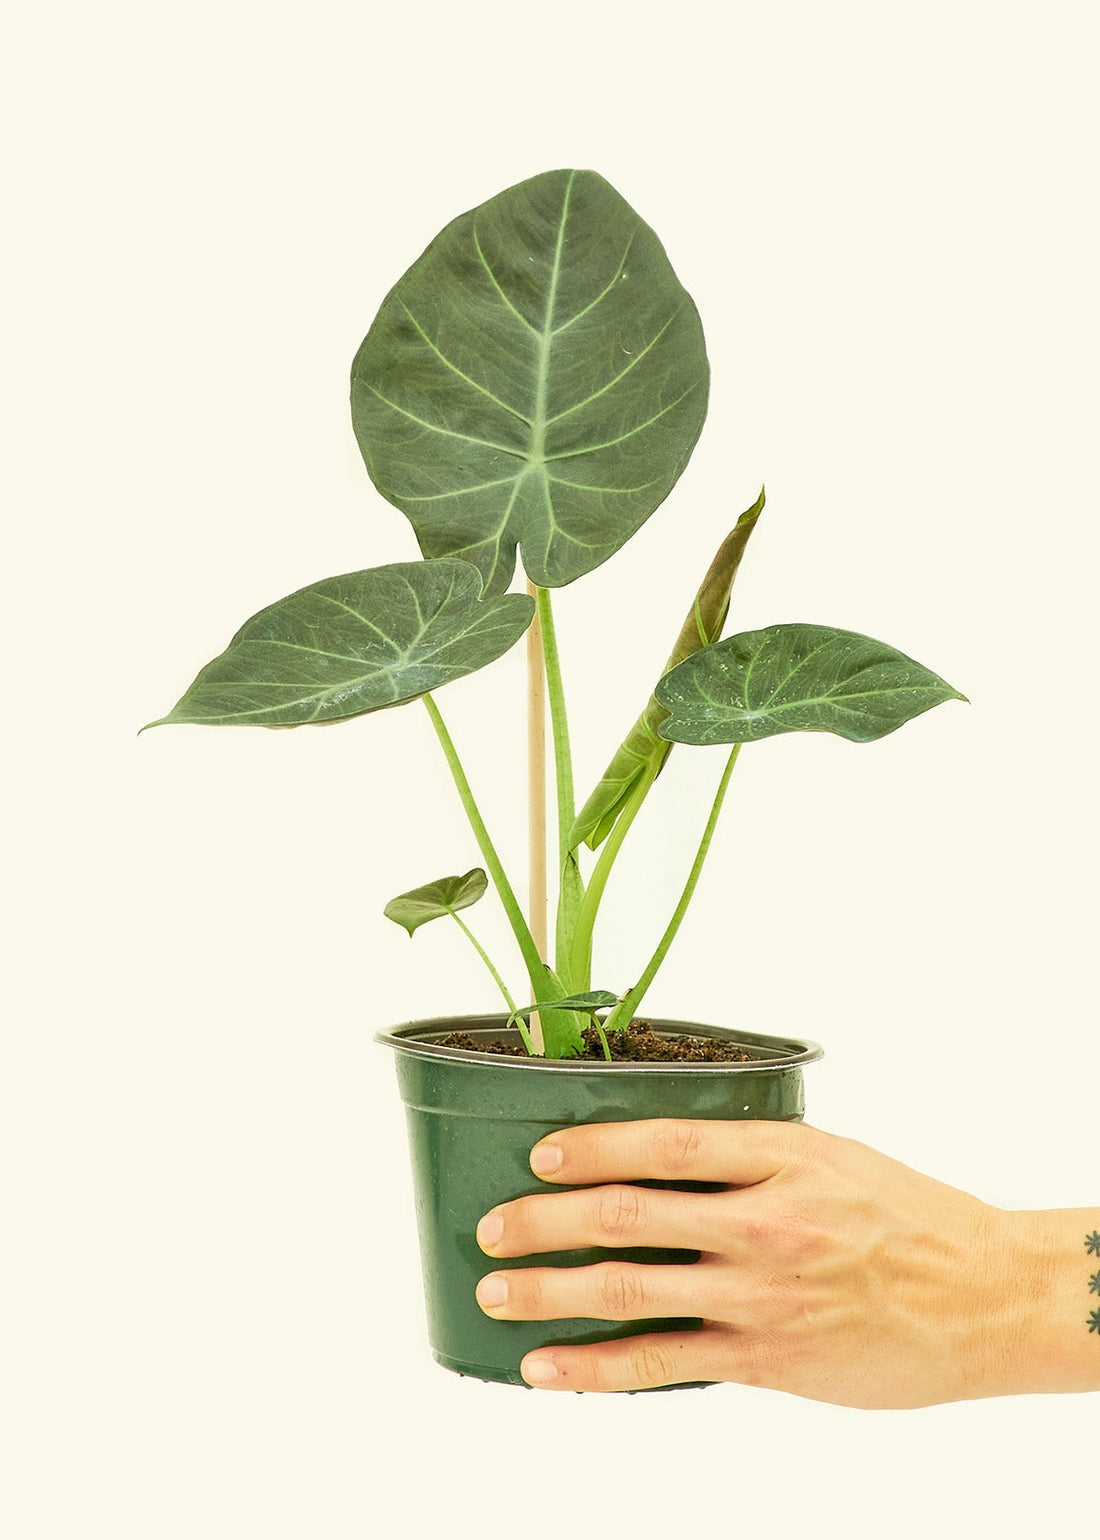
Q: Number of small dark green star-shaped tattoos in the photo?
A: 3